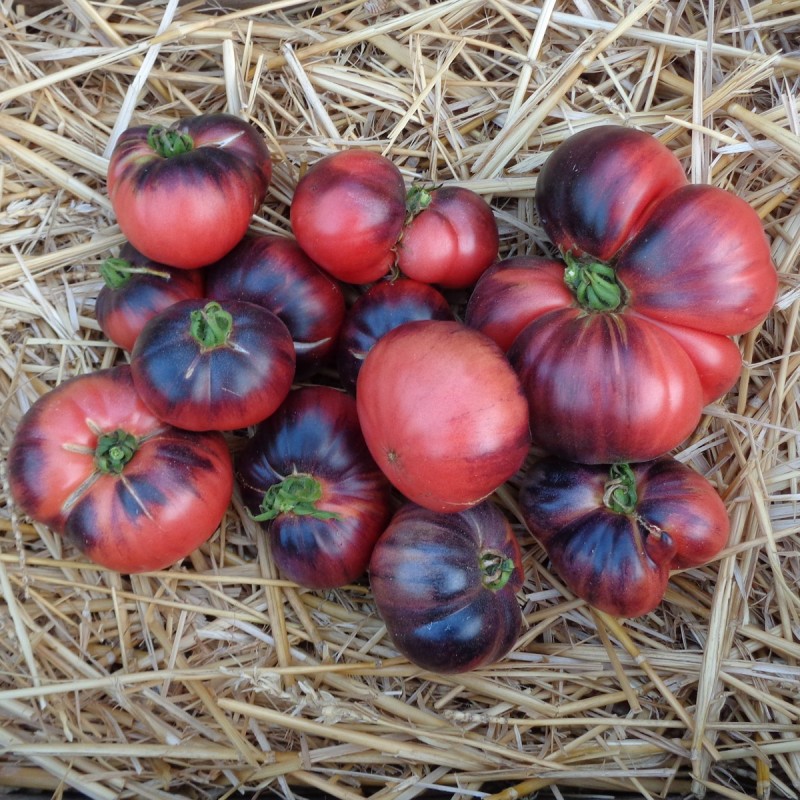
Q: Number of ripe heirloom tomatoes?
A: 13